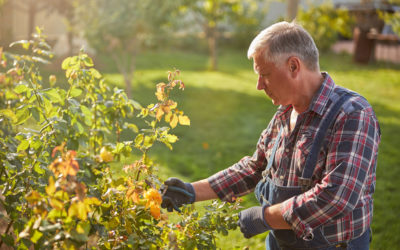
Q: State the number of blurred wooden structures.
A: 1